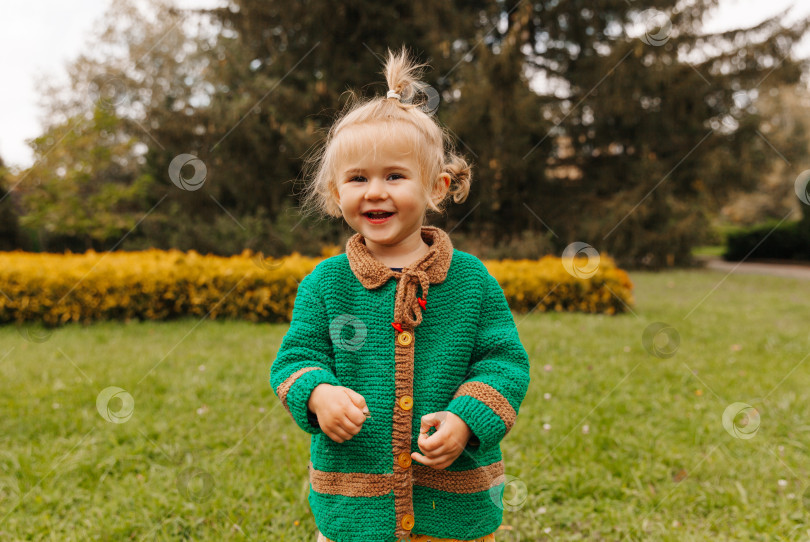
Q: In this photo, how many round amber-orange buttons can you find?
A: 4